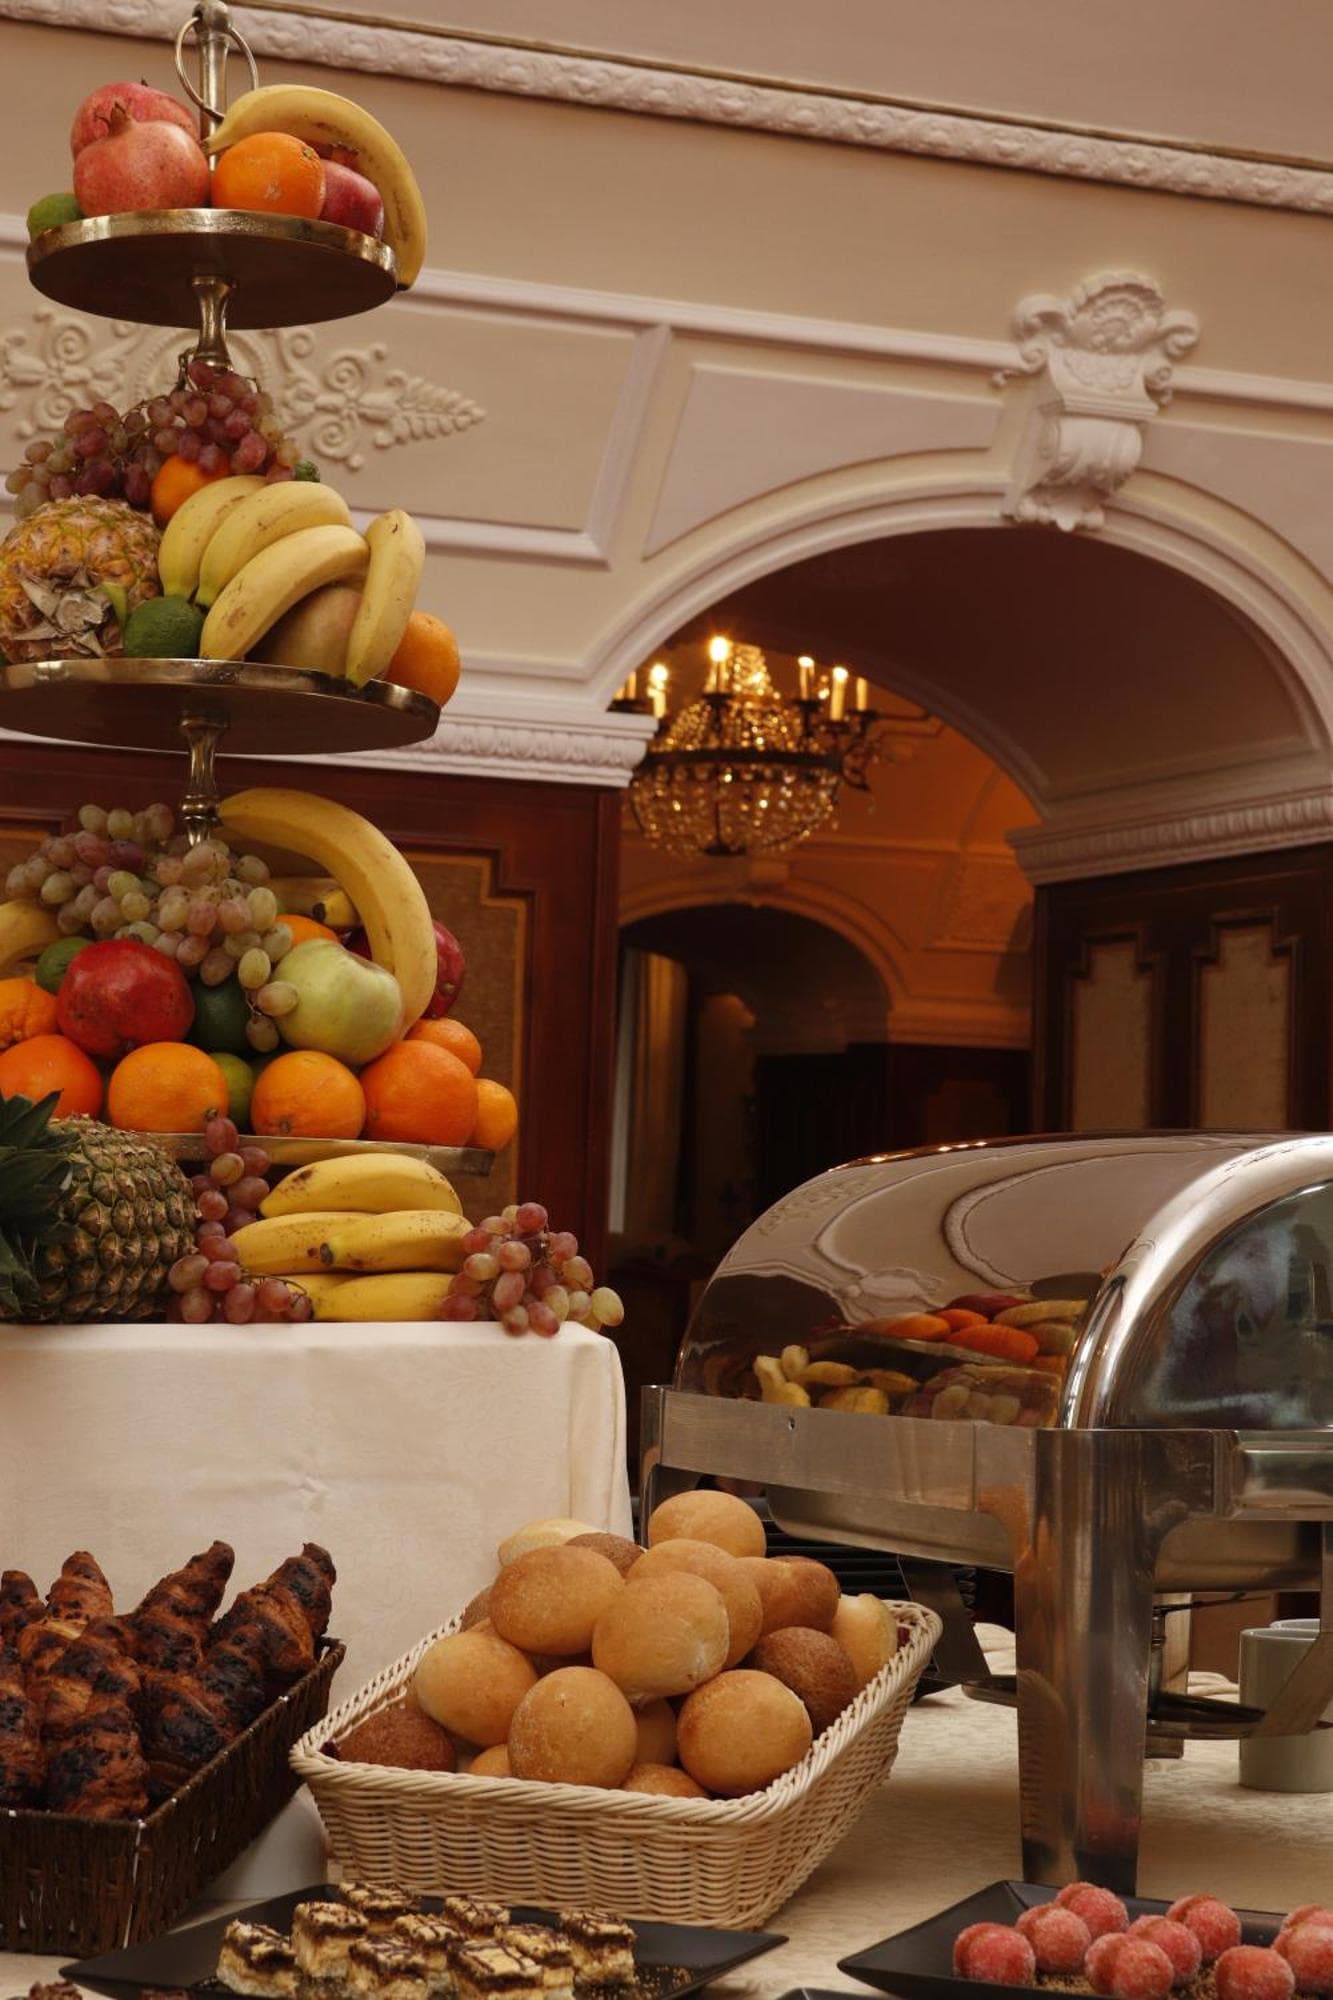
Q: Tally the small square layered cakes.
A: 9